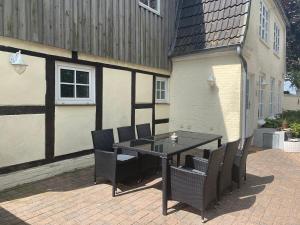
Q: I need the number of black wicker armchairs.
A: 6